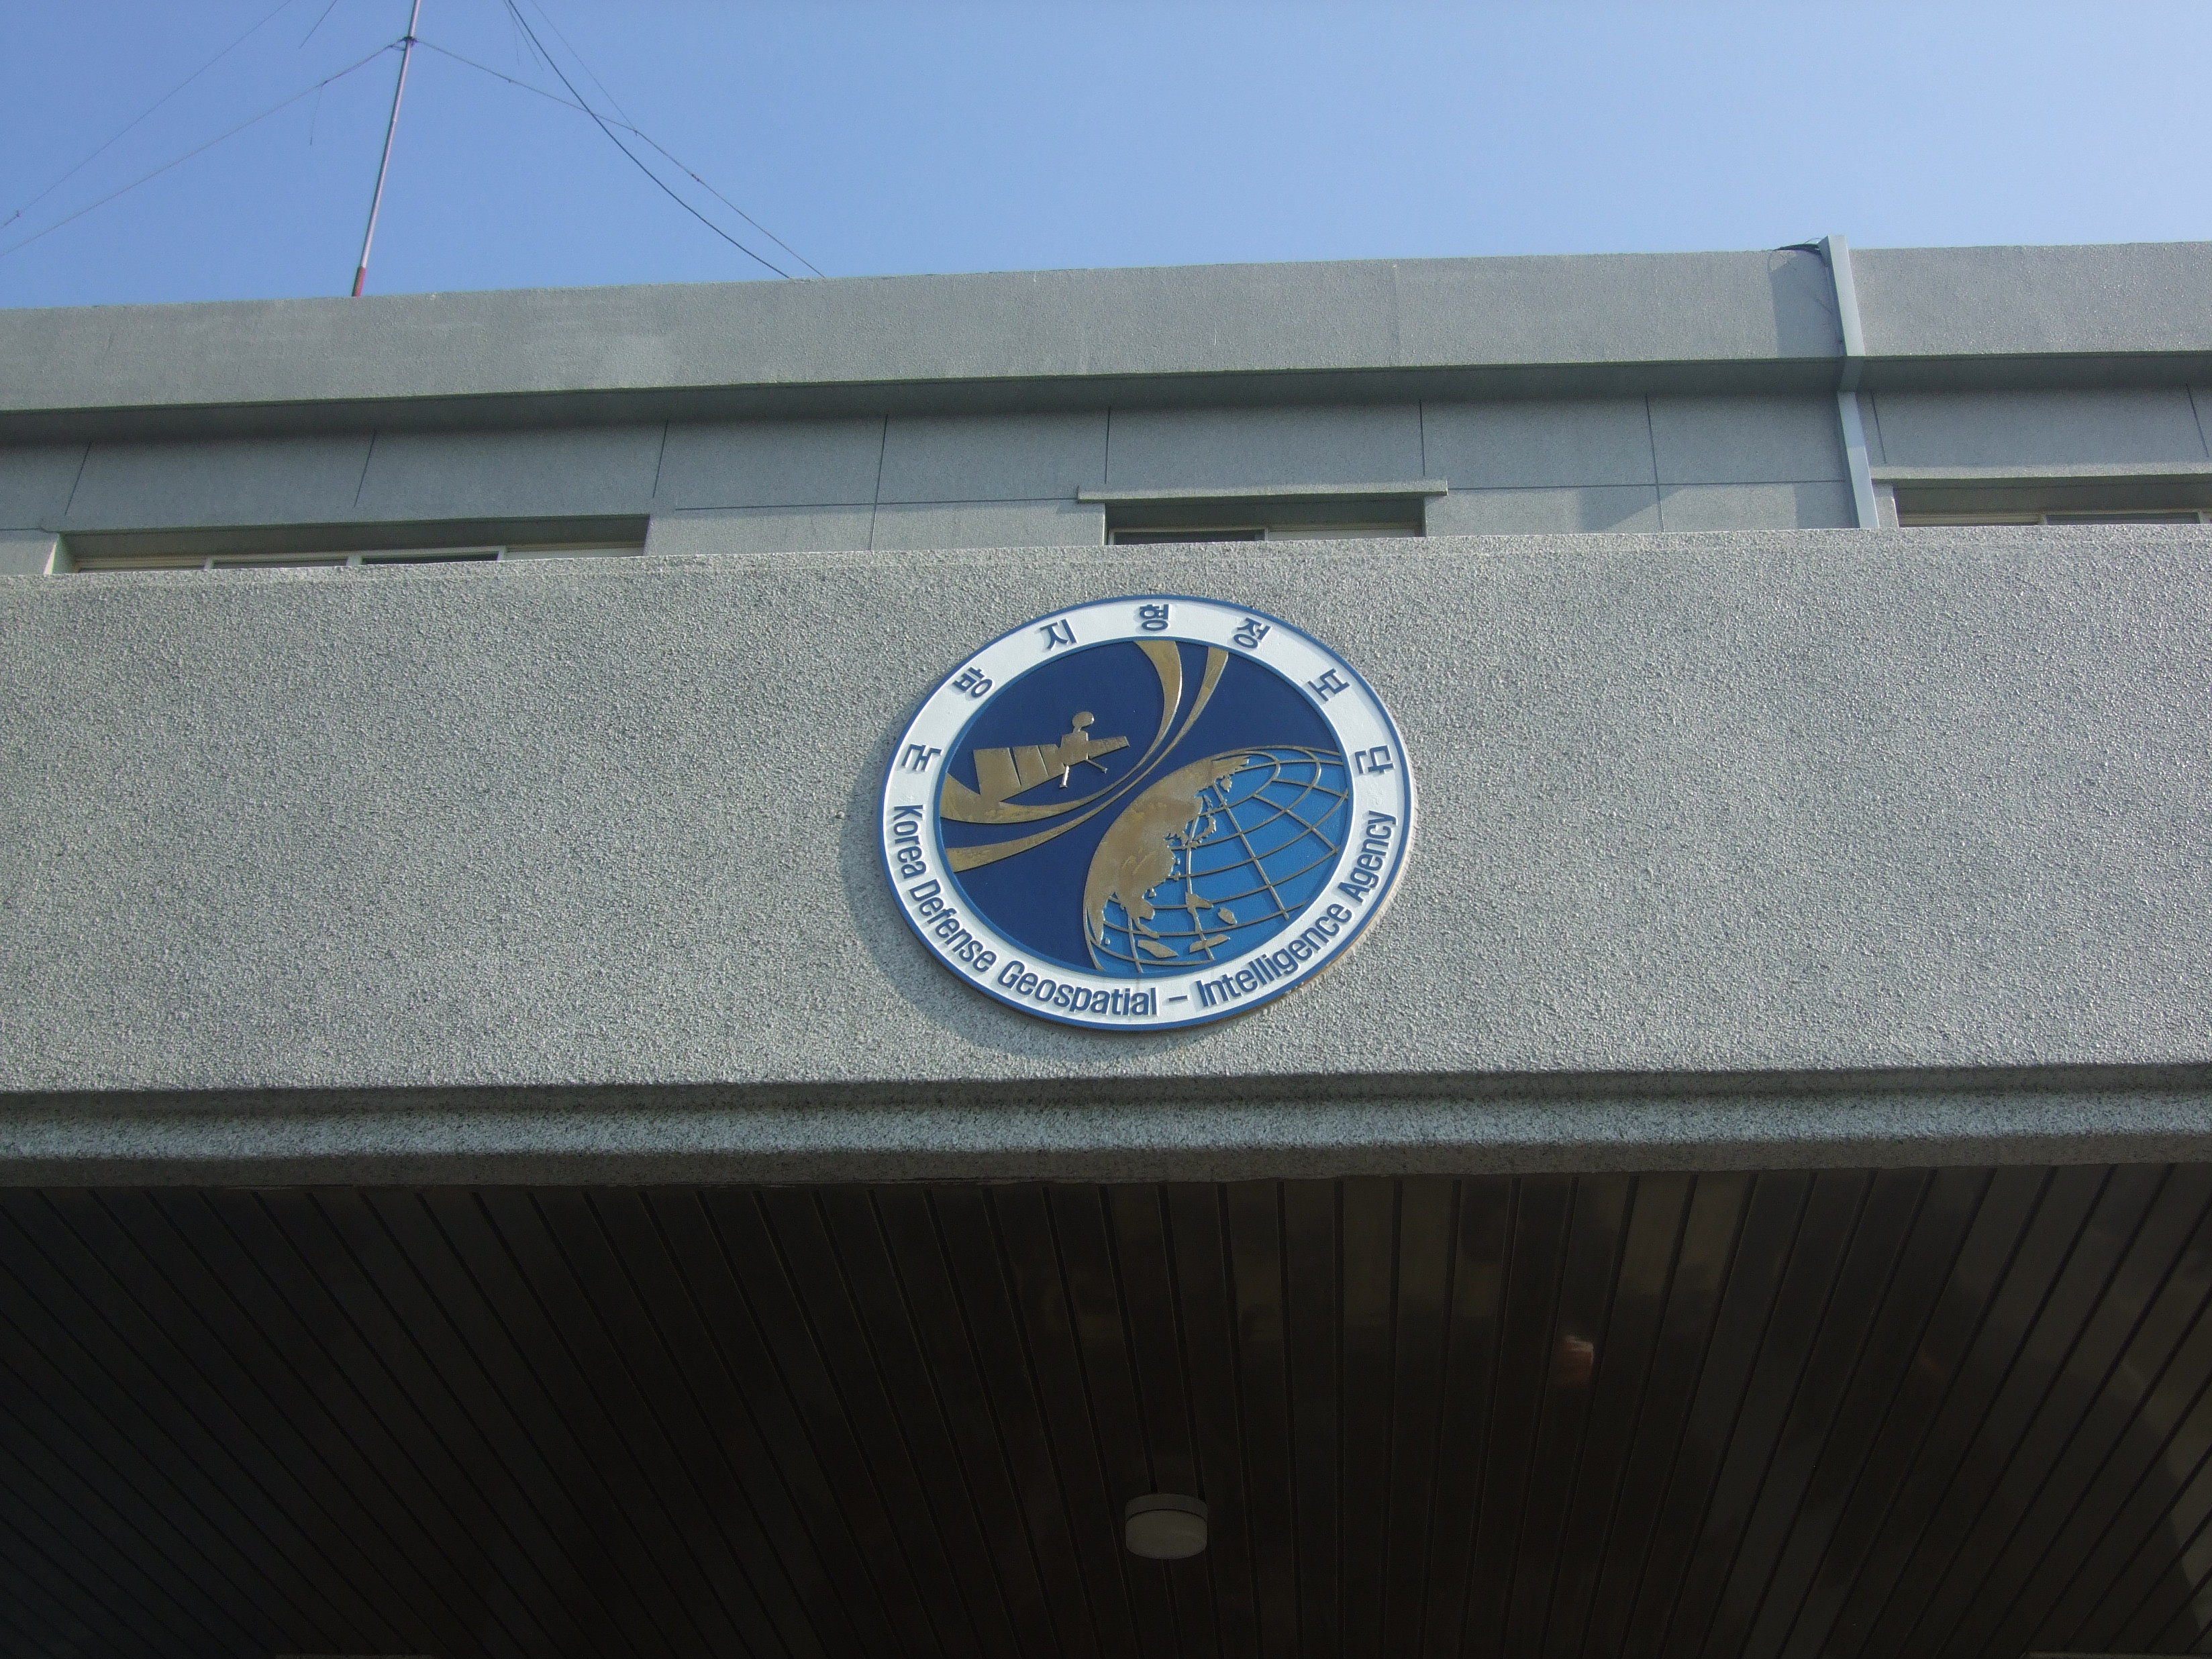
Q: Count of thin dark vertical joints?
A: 9